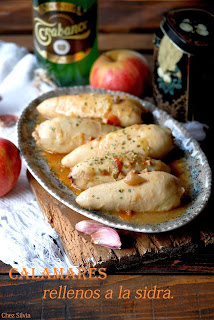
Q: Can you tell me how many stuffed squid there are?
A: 5